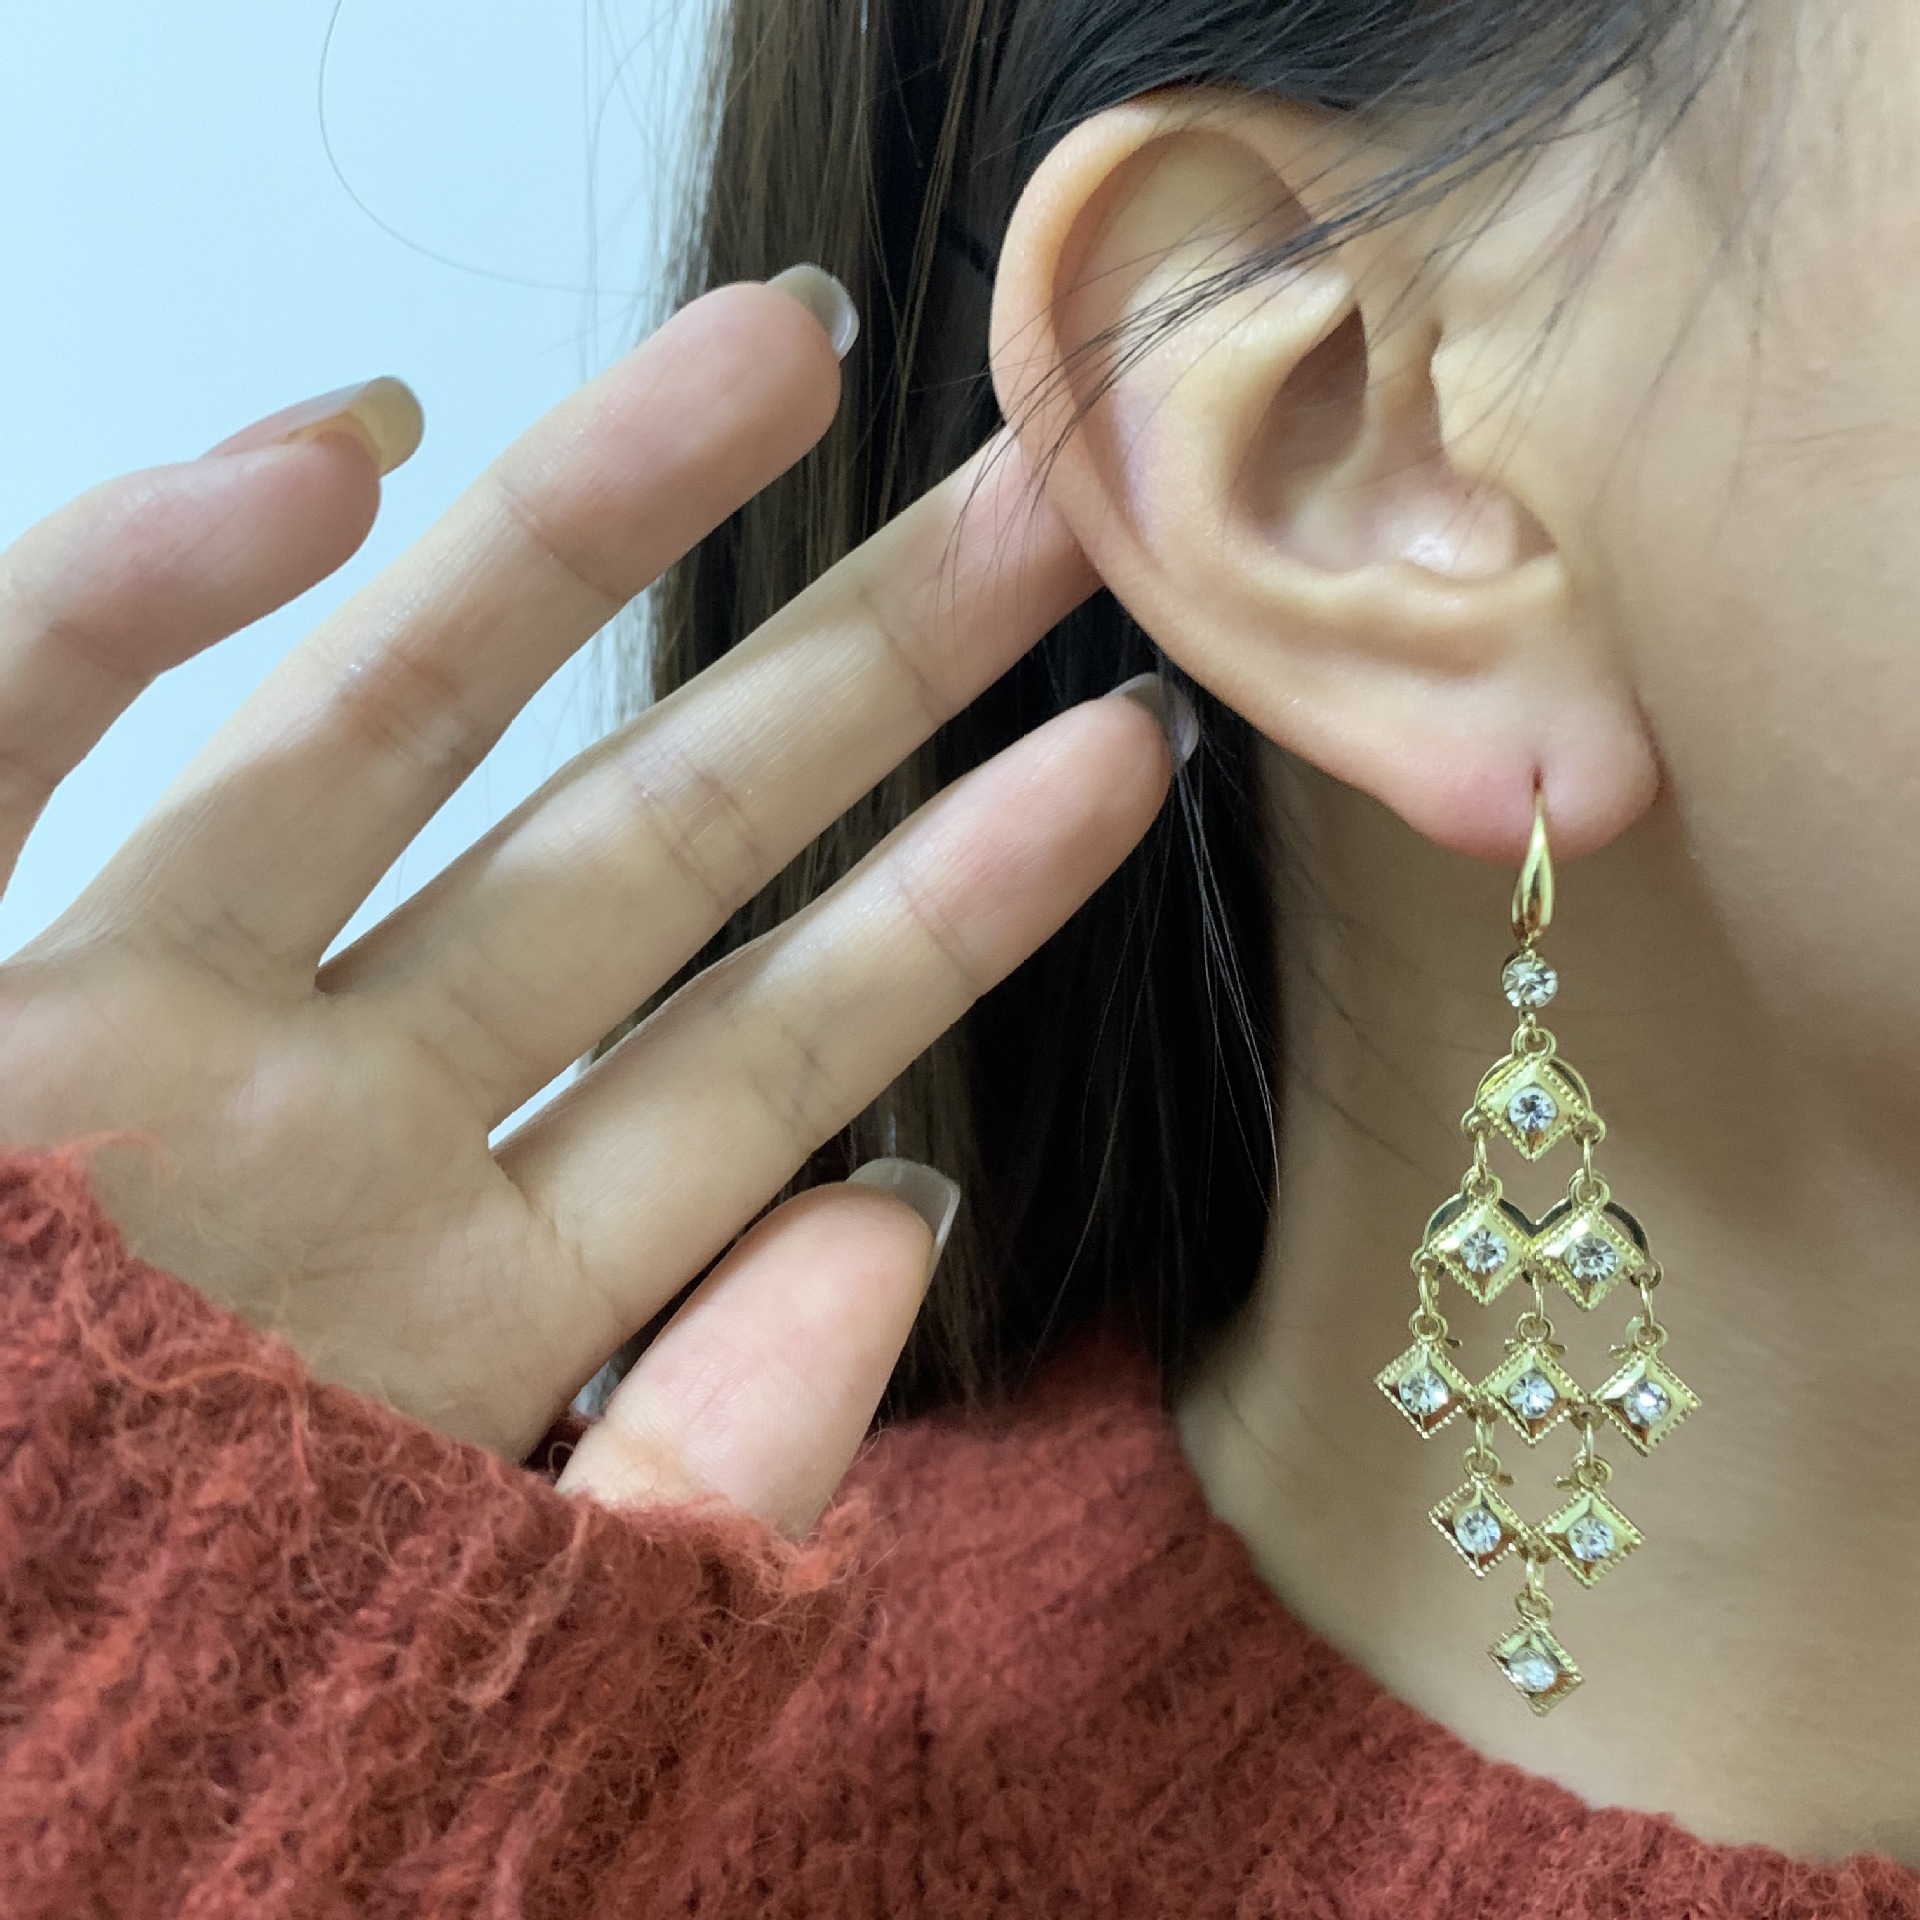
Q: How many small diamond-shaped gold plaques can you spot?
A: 9